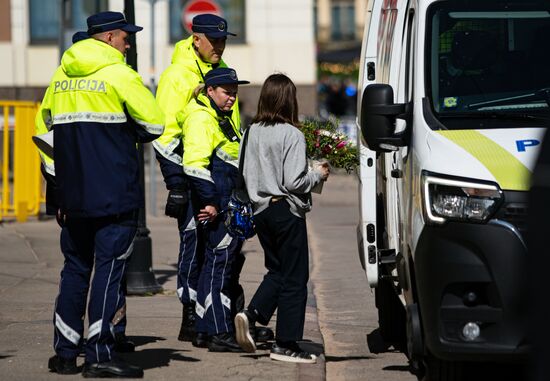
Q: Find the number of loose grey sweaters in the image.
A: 1